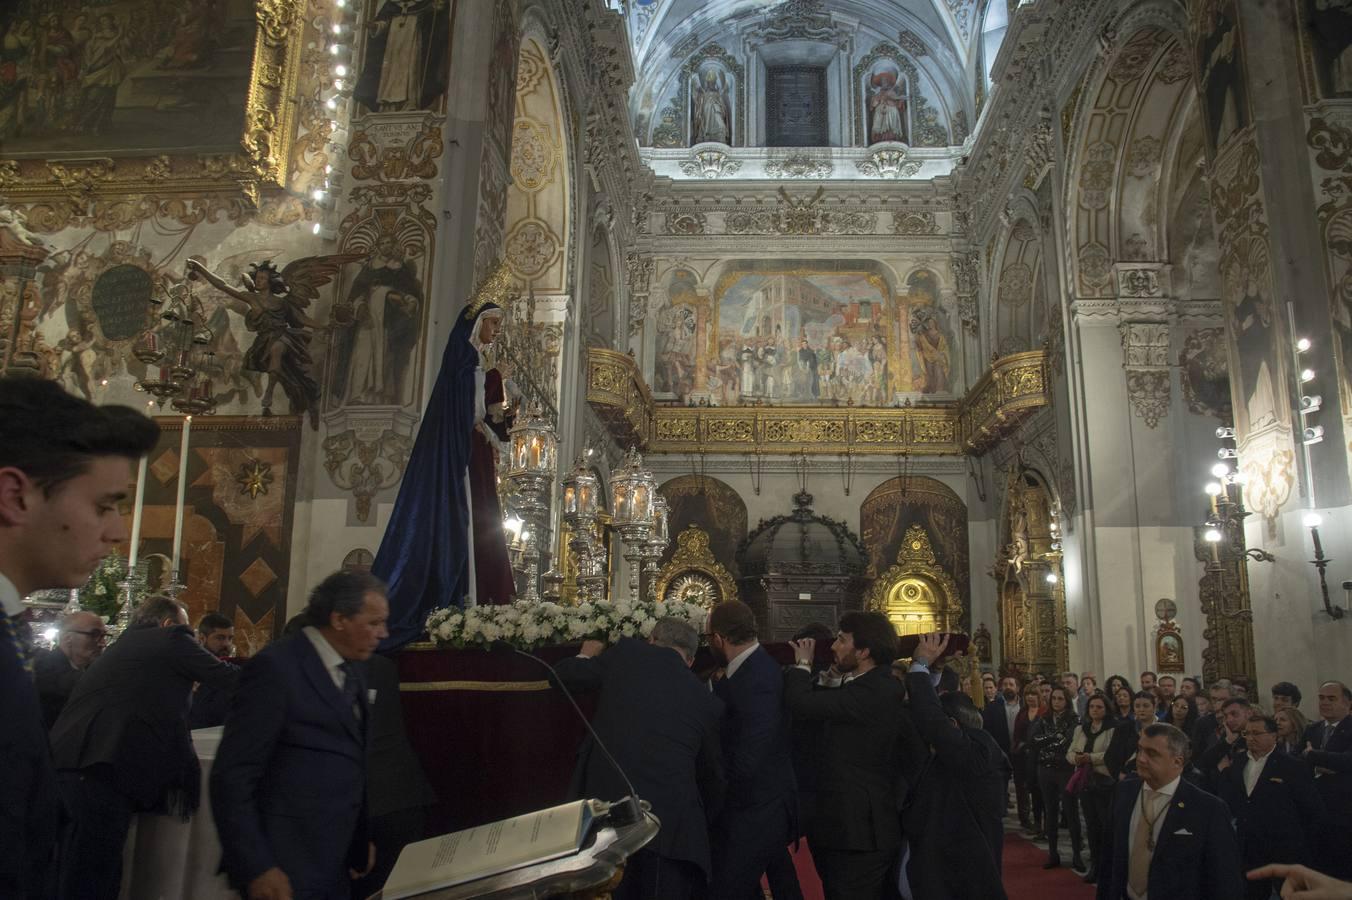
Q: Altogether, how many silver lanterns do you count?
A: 4